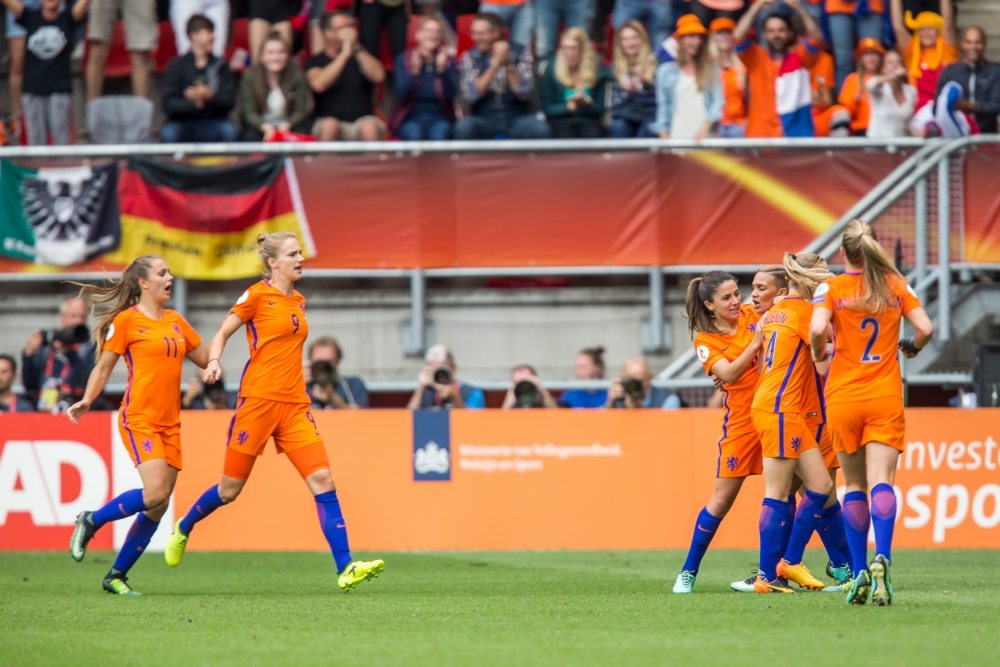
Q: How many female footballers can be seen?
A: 6